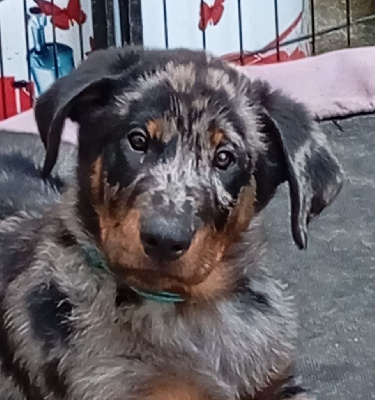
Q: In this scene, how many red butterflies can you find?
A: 2